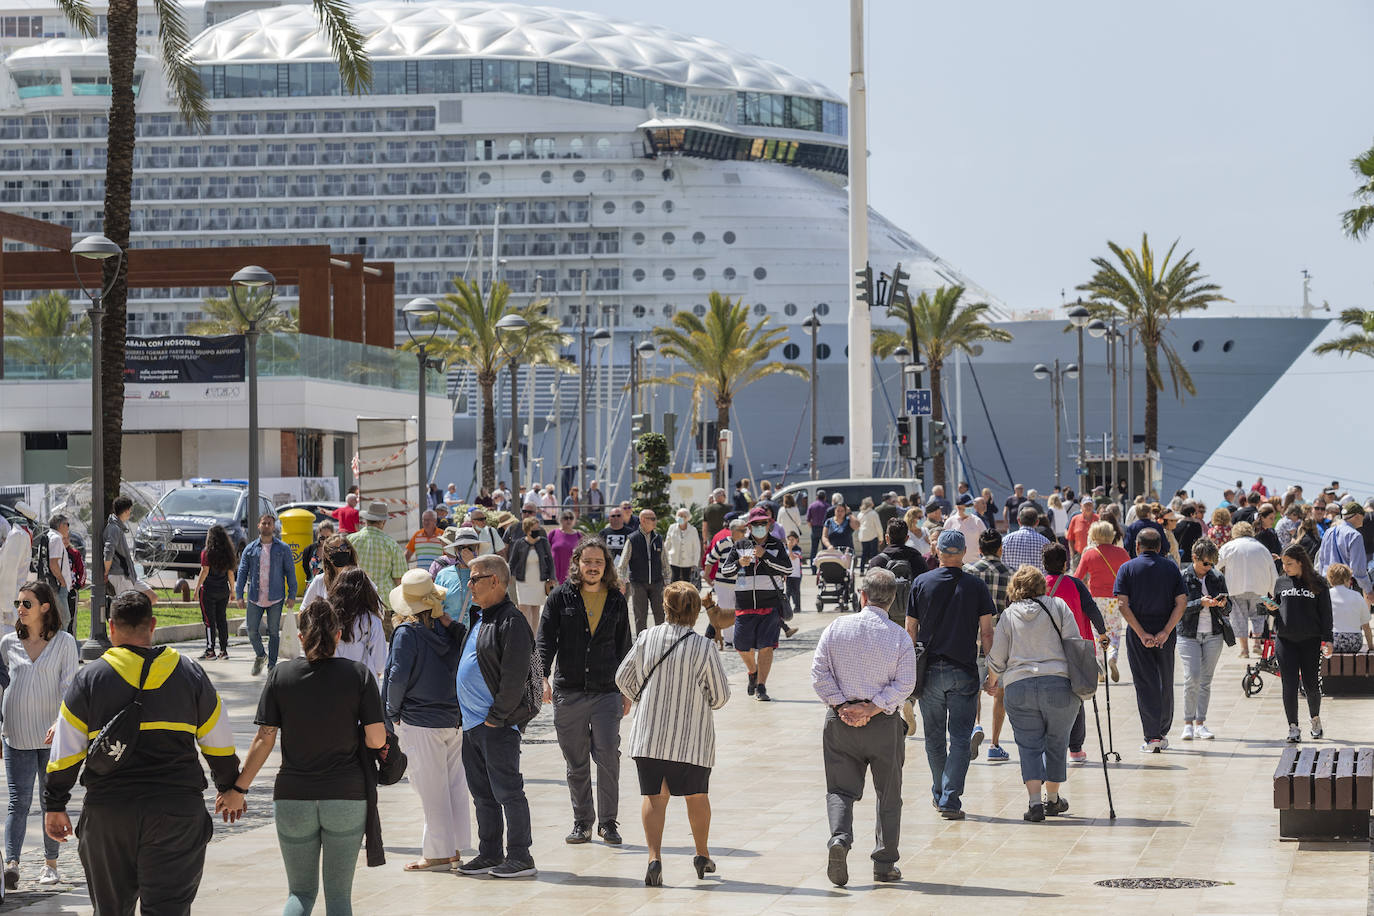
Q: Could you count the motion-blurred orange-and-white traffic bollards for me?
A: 0